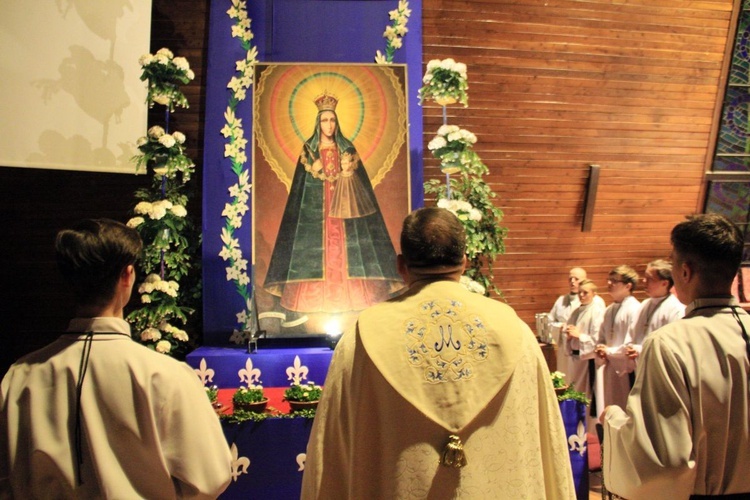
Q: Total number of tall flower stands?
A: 2